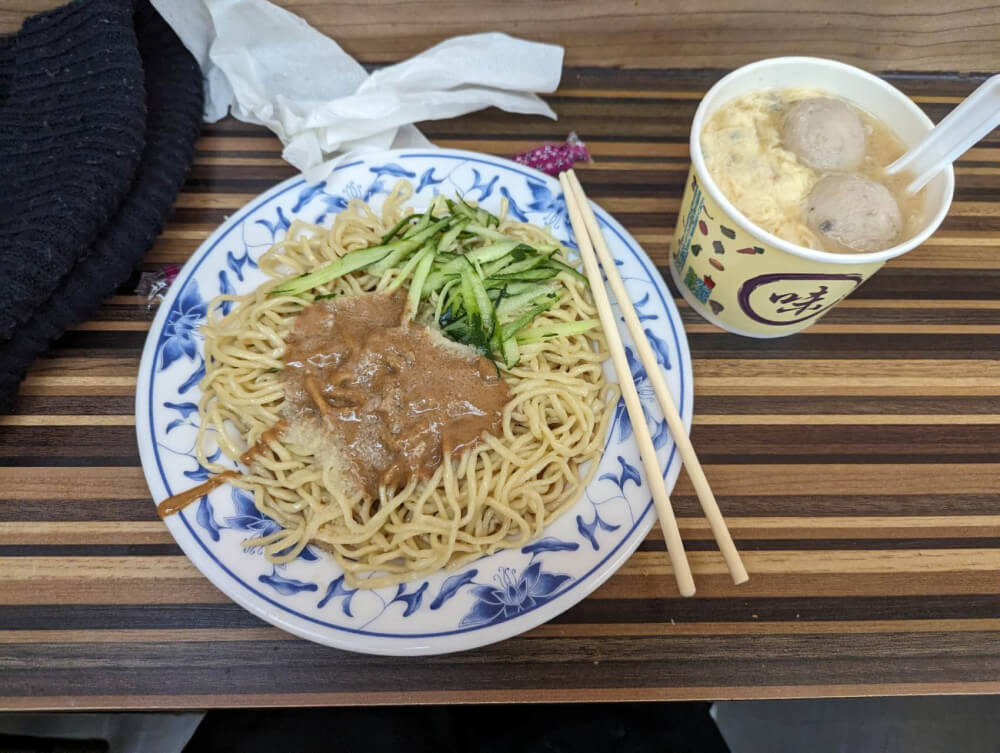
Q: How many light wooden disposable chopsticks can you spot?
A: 2